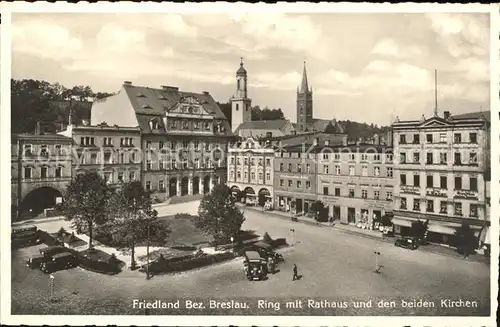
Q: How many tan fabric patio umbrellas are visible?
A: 0